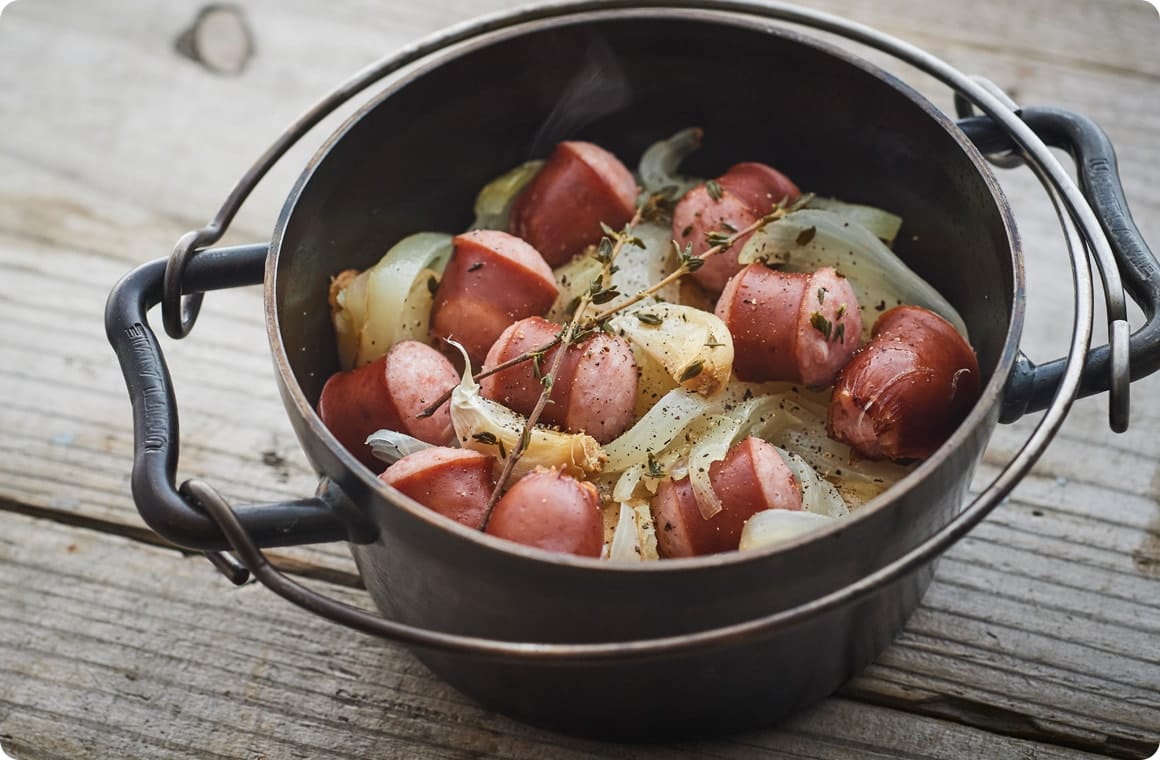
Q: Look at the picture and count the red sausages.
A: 10